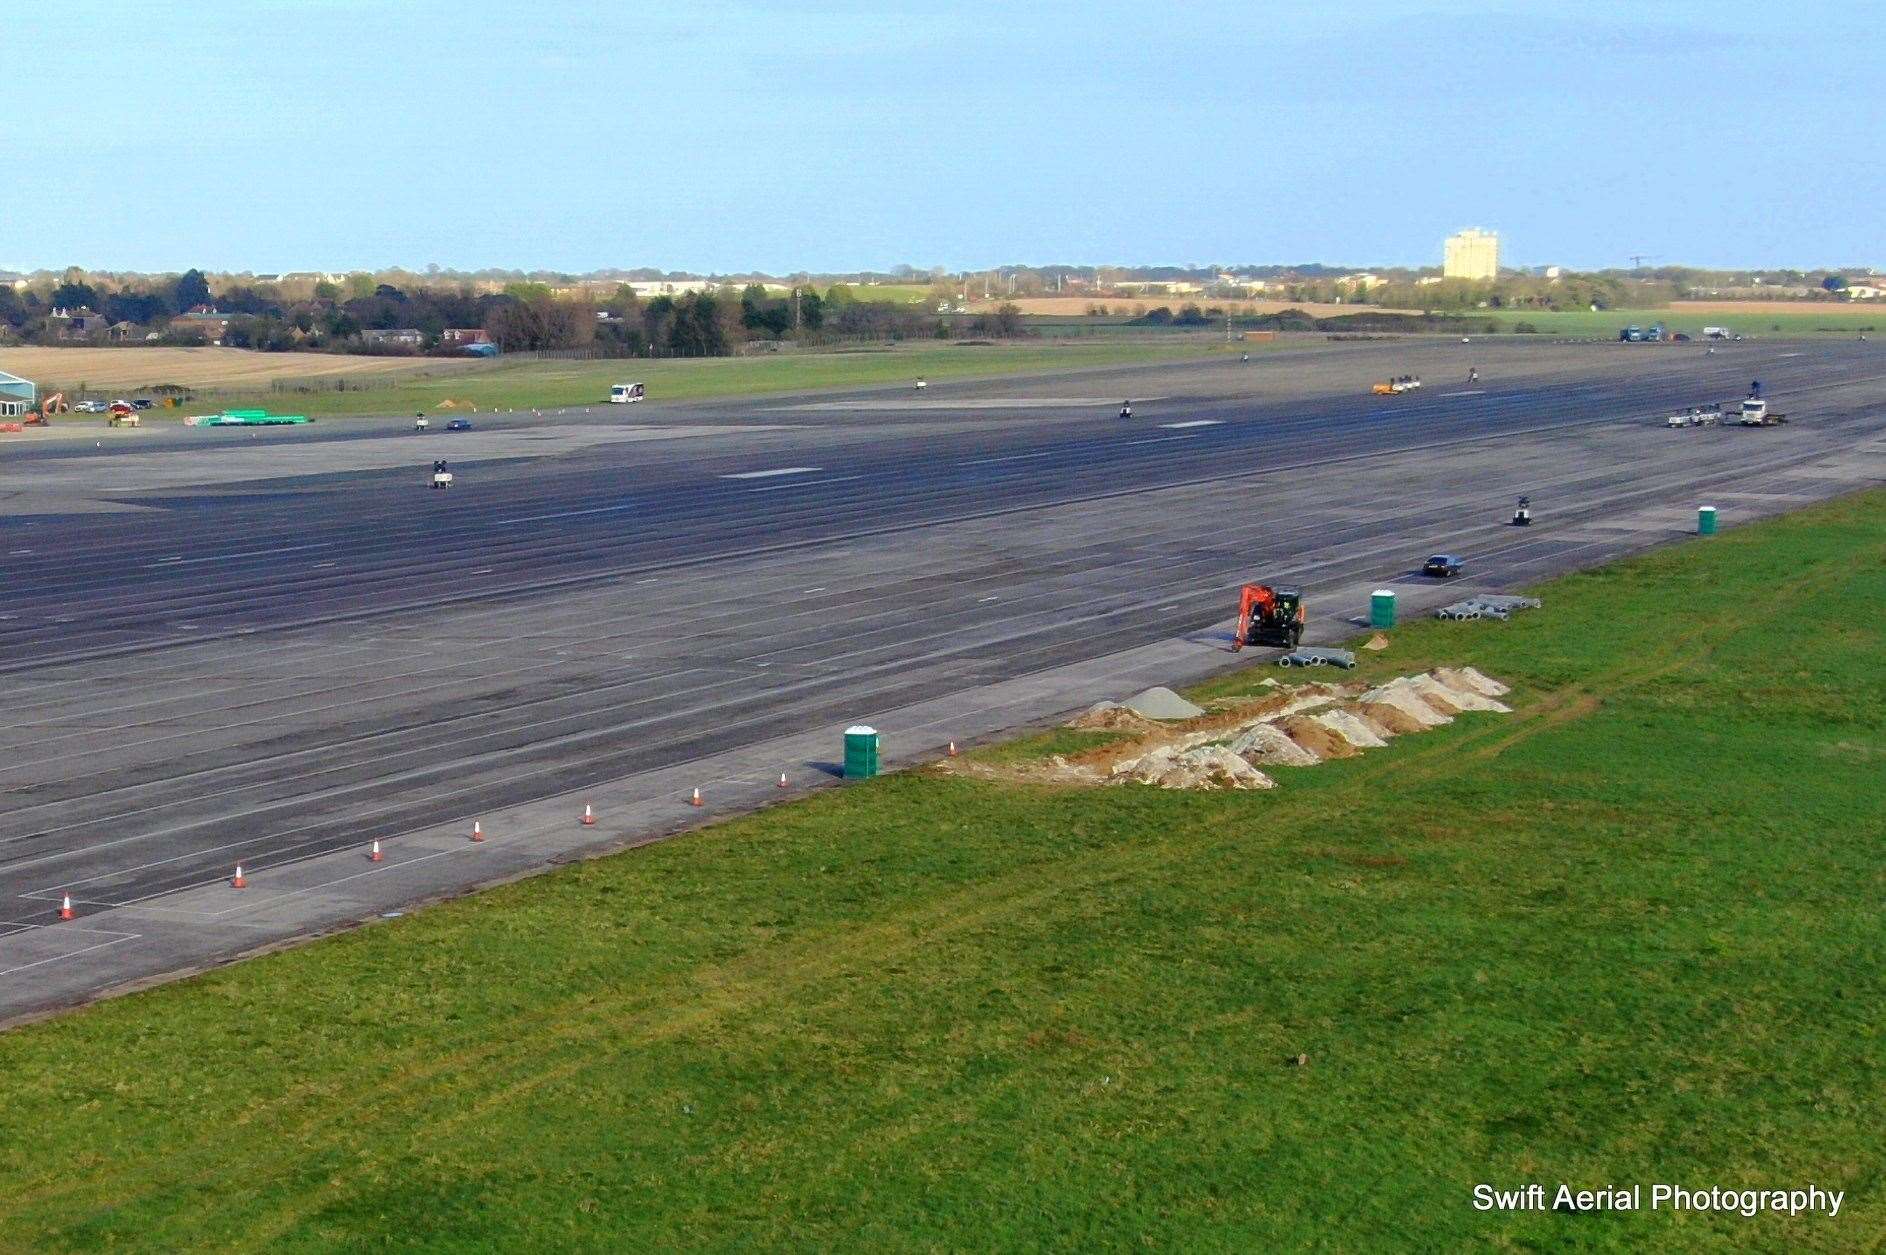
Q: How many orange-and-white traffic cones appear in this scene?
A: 8